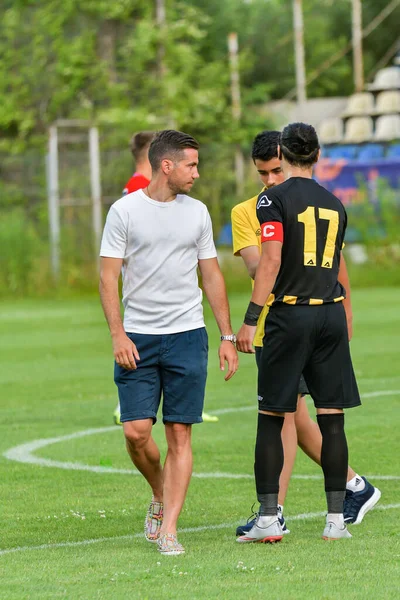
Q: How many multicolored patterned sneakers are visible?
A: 2